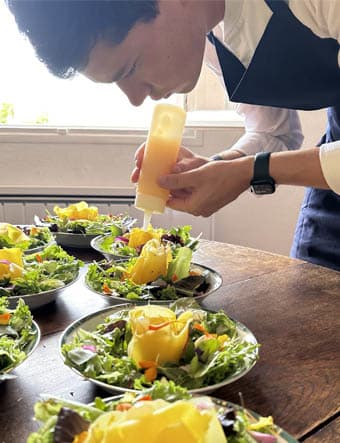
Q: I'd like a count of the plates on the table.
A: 8